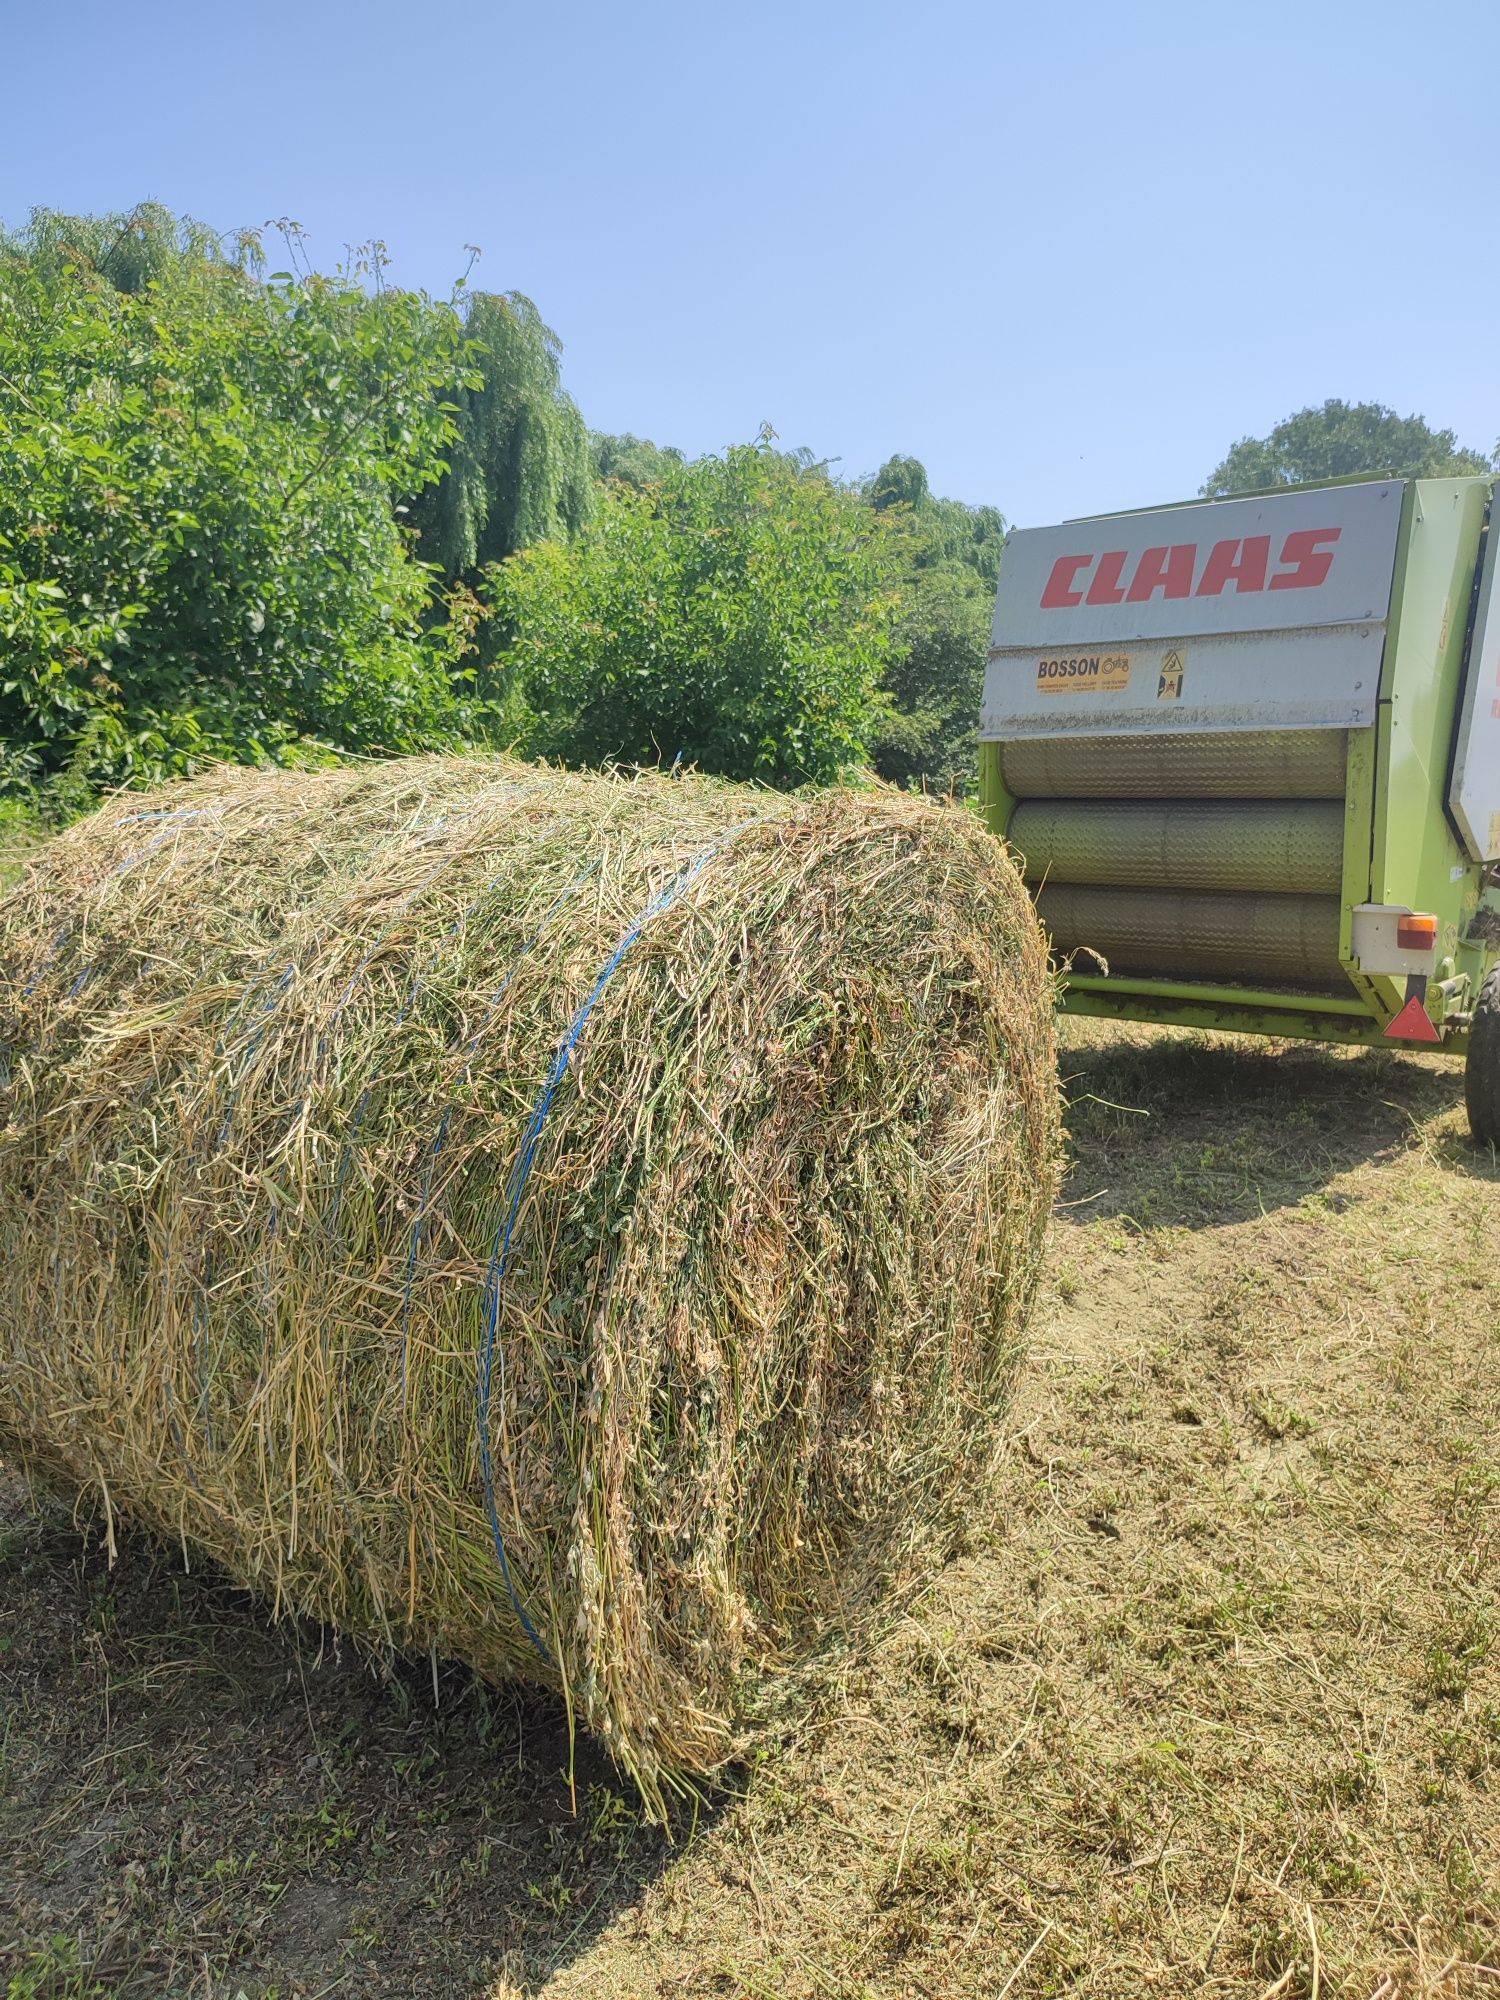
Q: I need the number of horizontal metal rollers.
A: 3